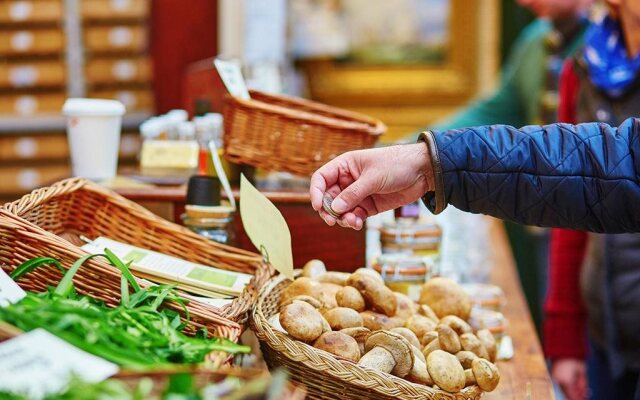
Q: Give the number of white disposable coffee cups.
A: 1